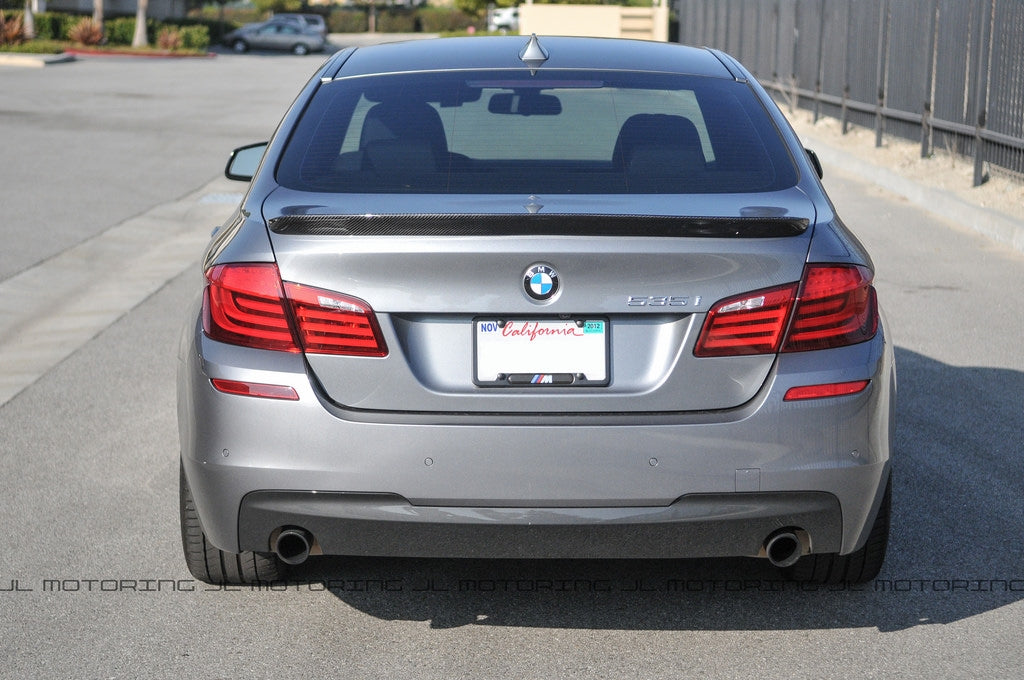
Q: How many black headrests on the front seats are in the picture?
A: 2